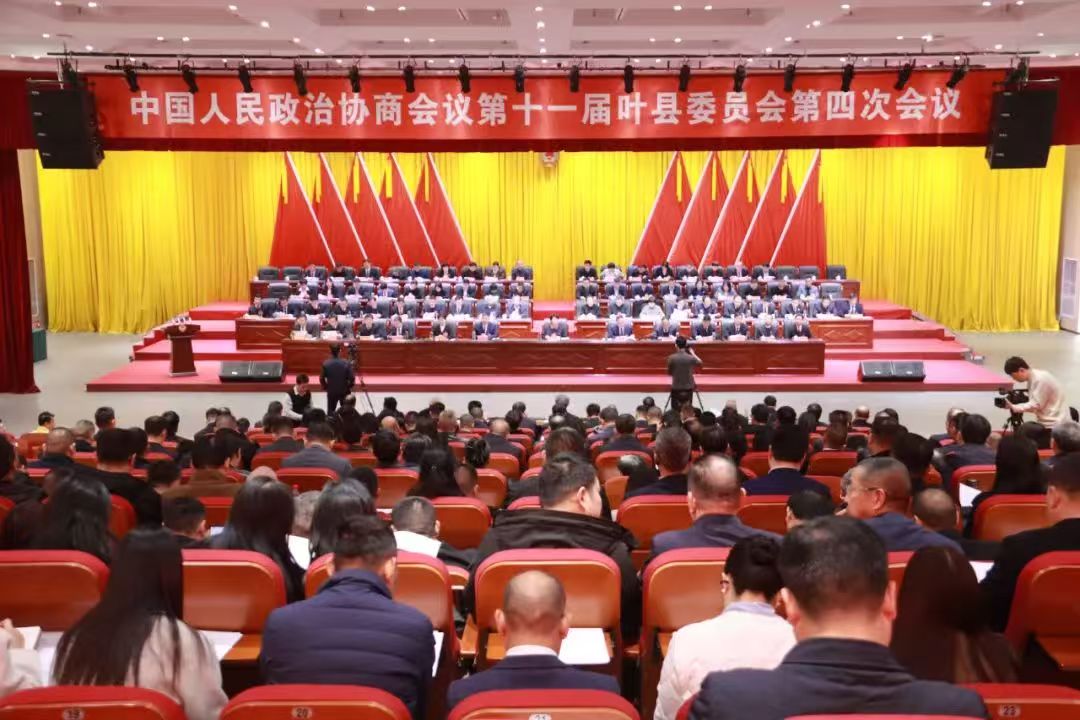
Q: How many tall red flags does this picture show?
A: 10